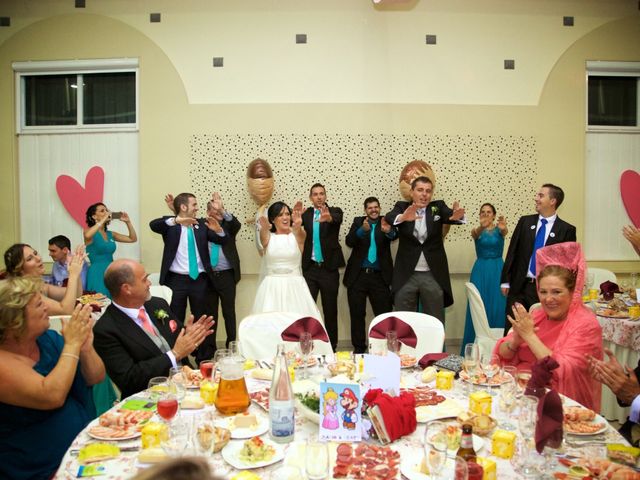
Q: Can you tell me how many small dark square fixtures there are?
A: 8